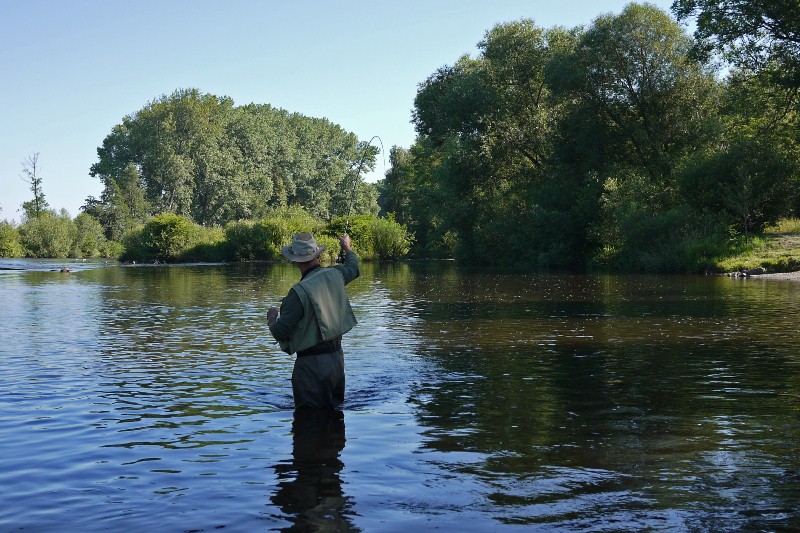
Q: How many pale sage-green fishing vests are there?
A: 1